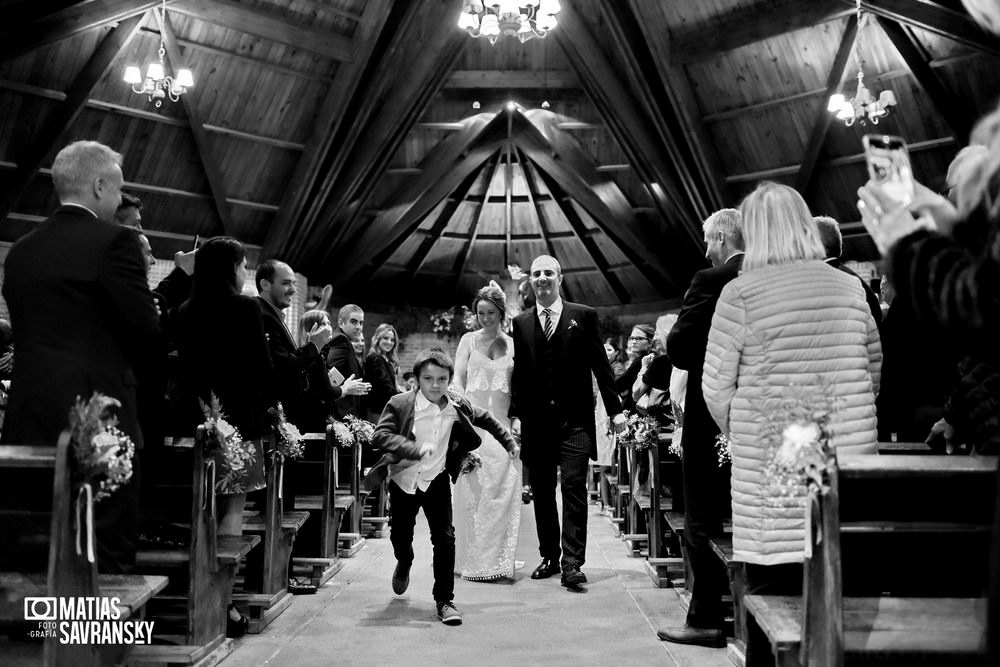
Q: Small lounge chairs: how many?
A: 0